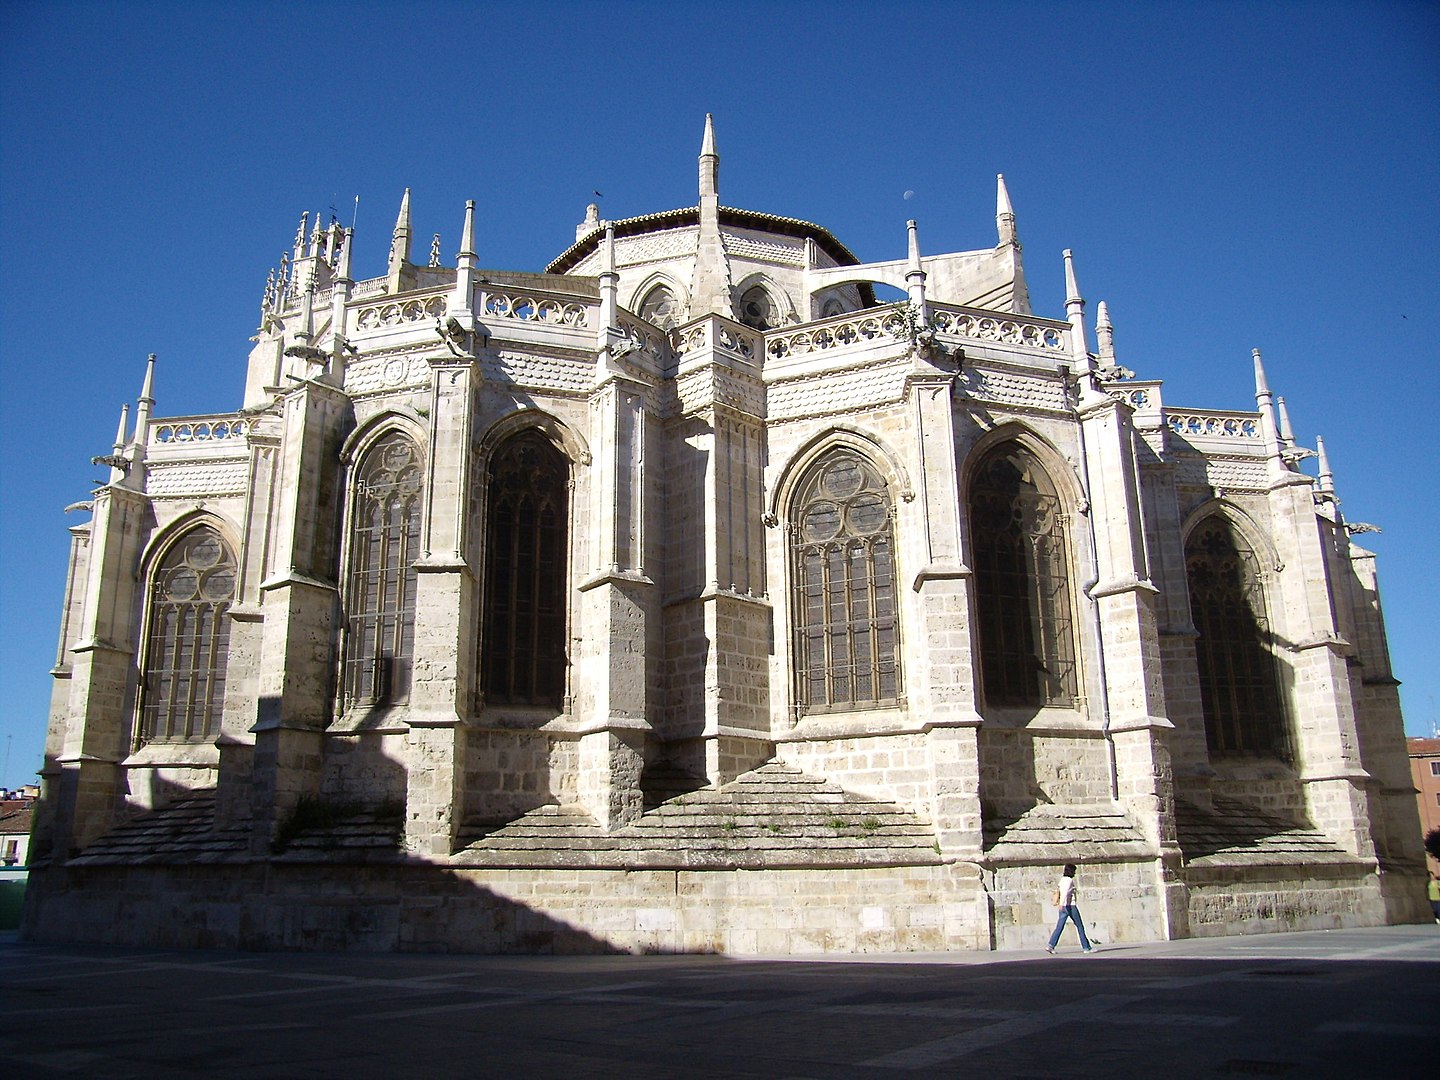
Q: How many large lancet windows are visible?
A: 6